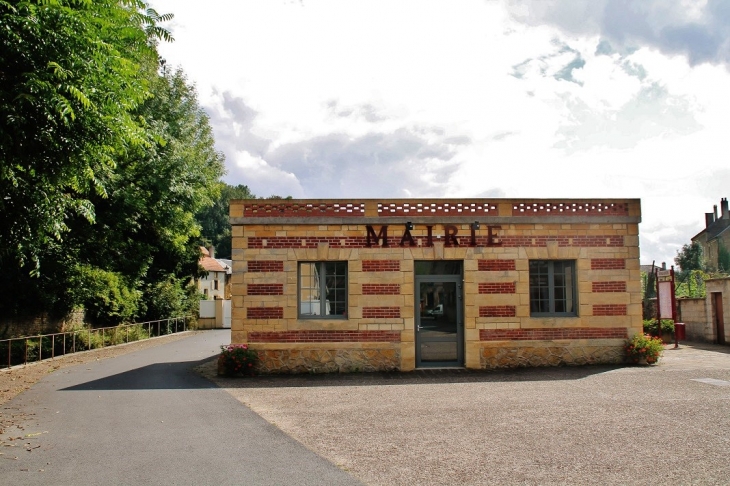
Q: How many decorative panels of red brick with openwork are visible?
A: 3